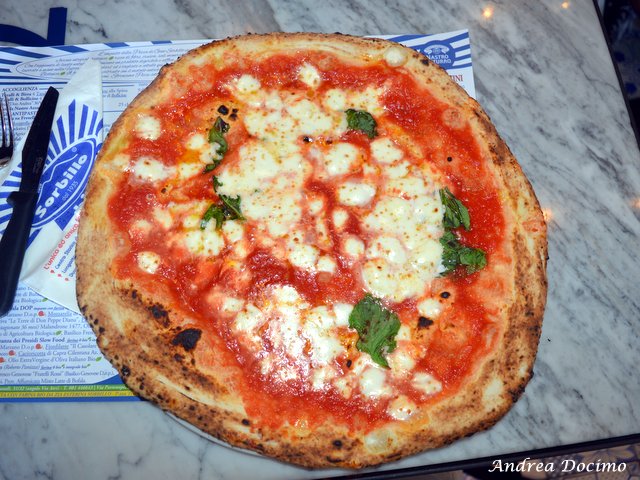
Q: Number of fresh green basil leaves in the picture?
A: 6